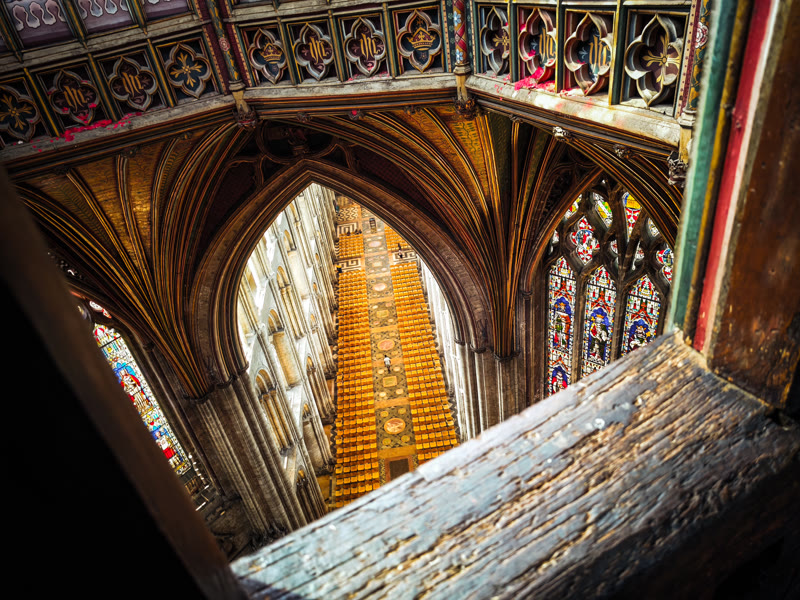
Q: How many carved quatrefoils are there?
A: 12